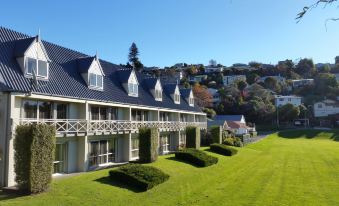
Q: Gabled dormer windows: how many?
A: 6